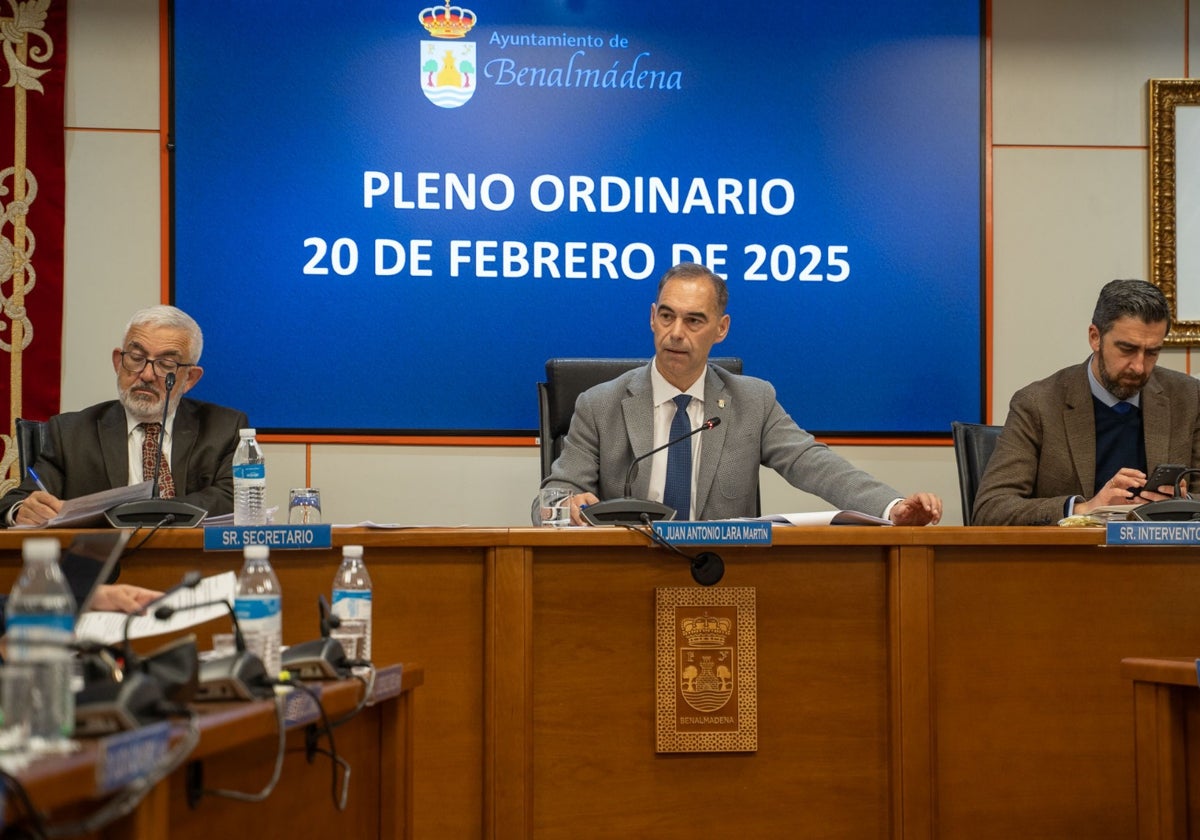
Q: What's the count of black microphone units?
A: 6